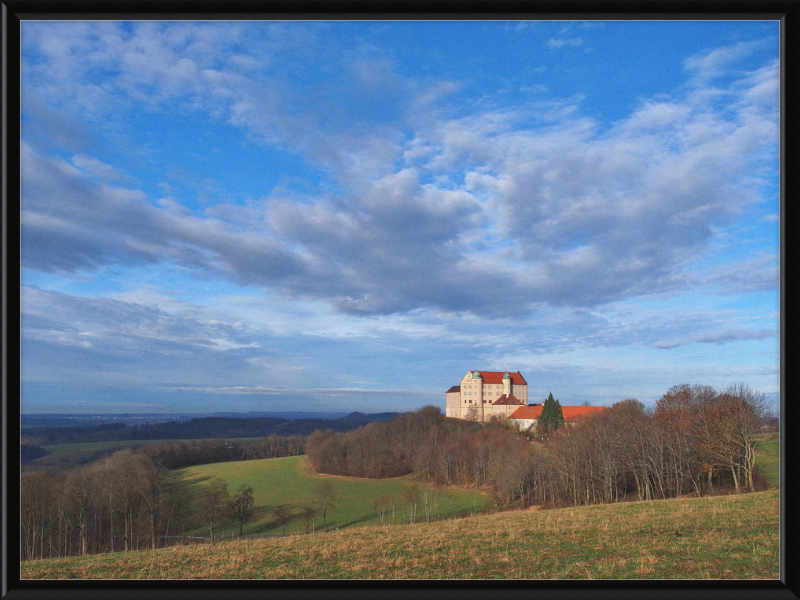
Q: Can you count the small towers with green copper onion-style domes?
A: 2